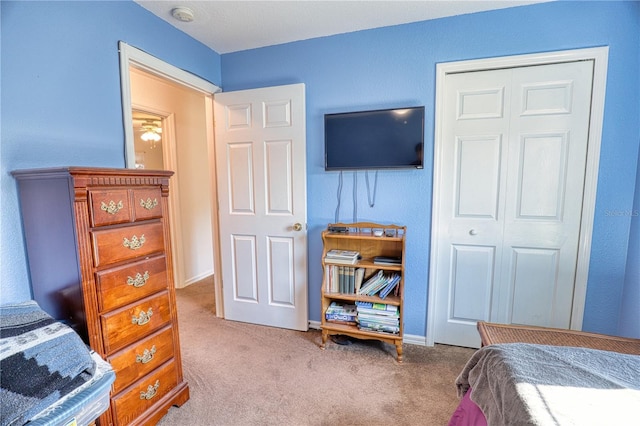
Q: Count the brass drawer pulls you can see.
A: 7